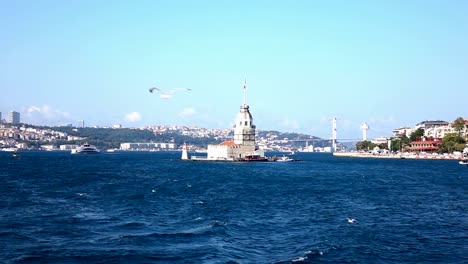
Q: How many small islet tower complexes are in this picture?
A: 1